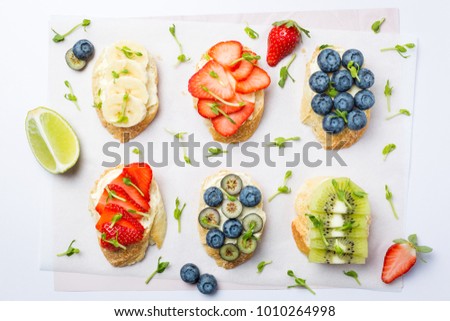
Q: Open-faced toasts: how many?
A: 6